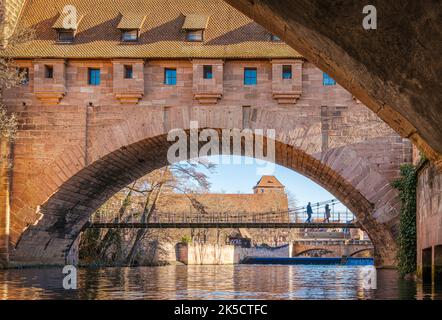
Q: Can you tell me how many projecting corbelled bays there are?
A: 4